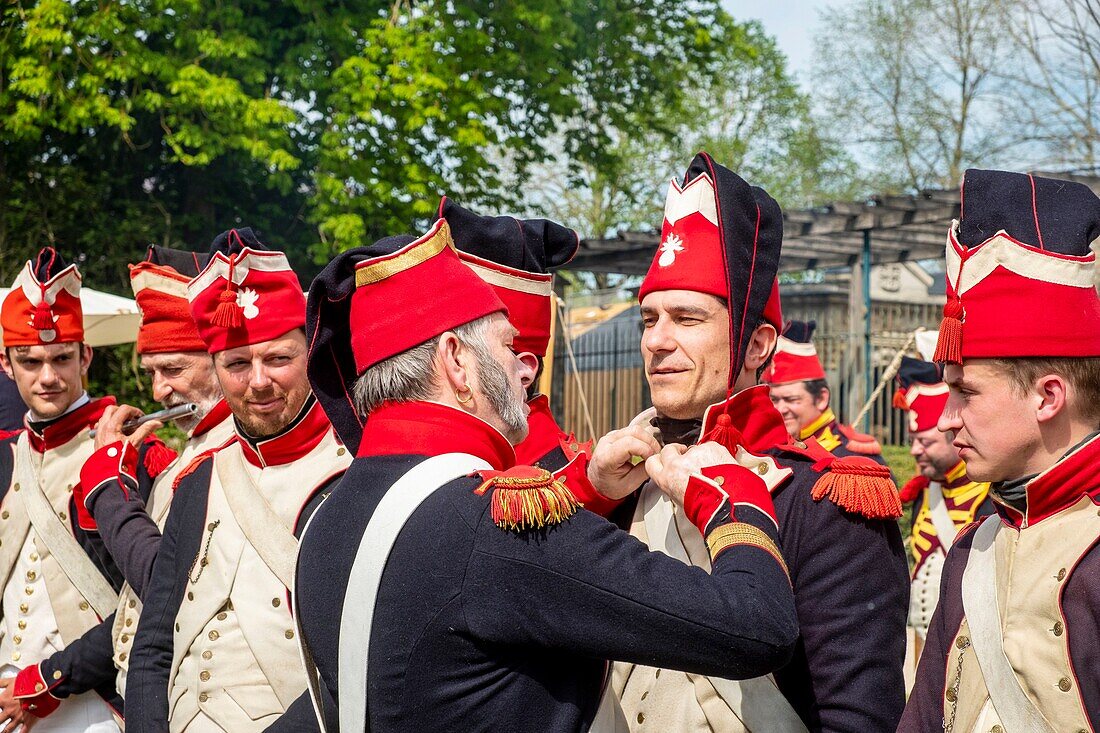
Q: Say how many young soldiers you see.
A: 2